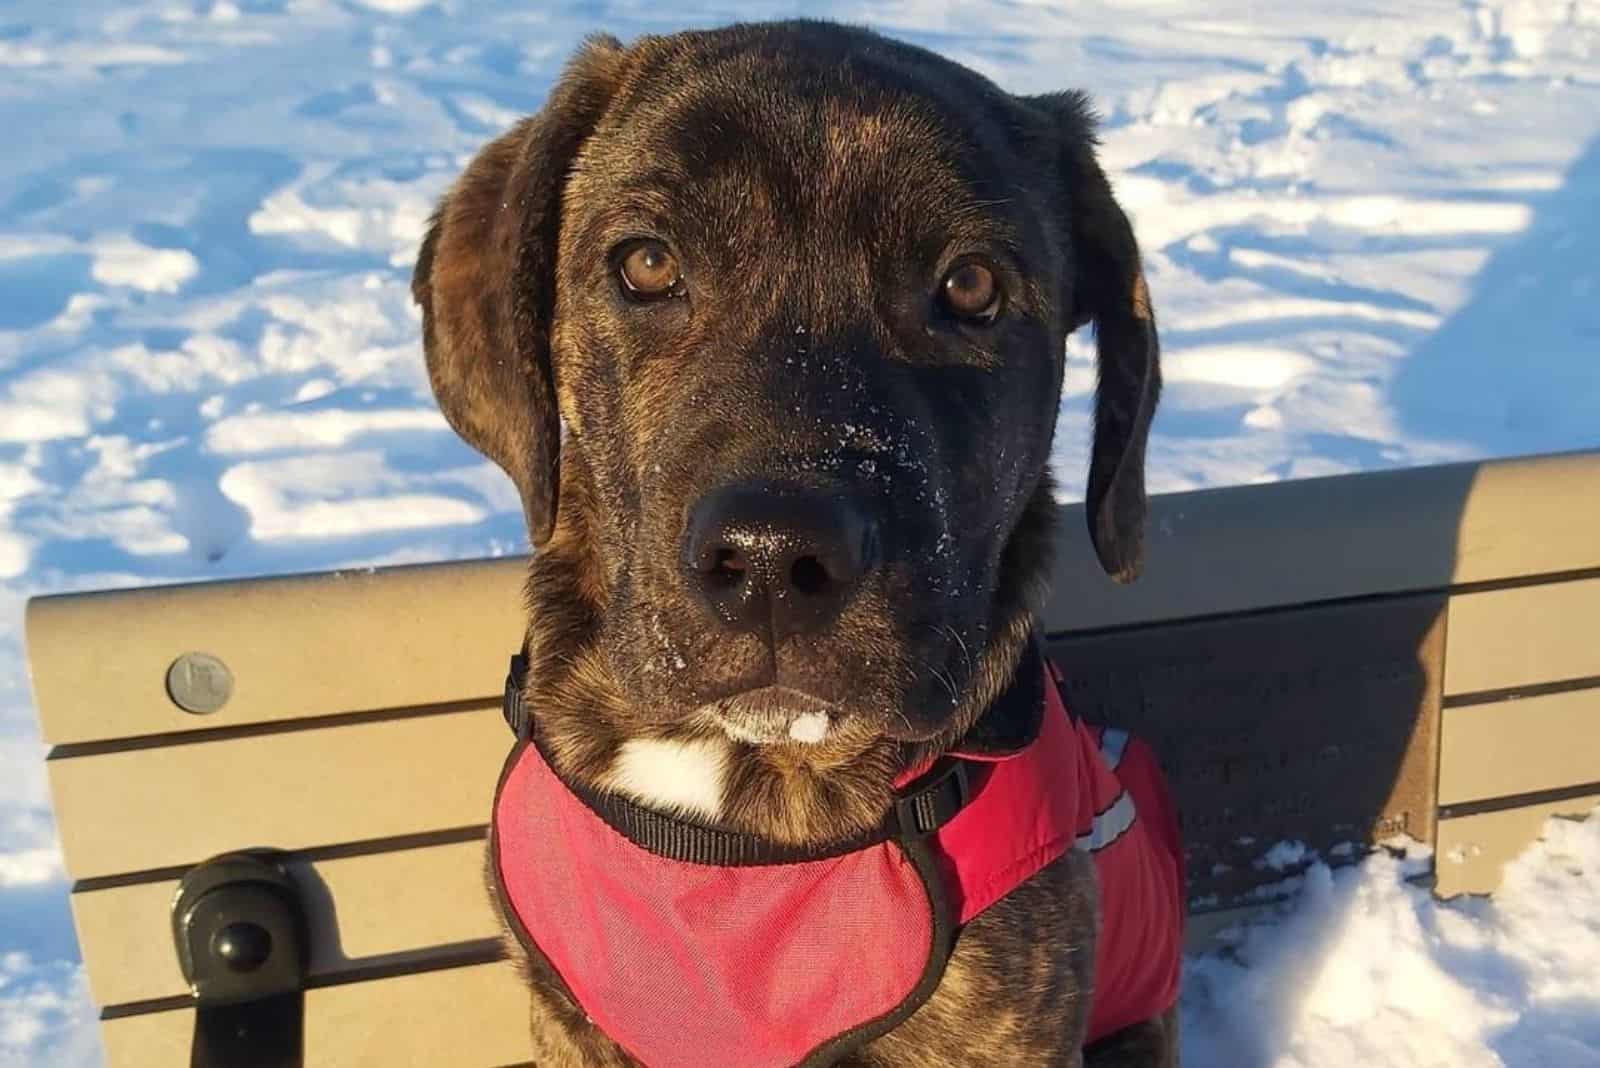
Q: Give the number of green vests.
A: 0